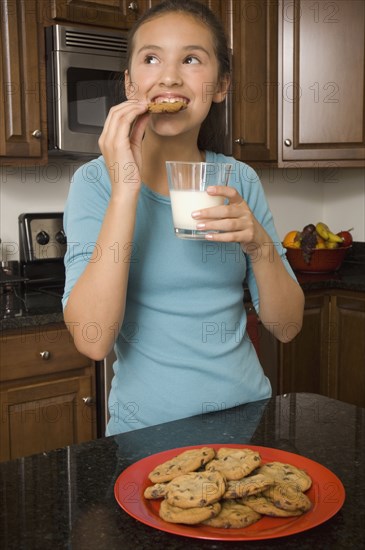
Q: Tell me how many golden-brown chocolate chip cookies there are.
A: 11